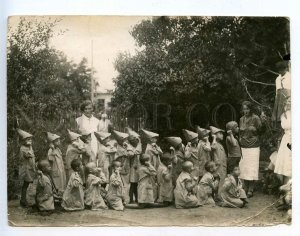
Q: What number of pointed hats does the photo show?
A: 11